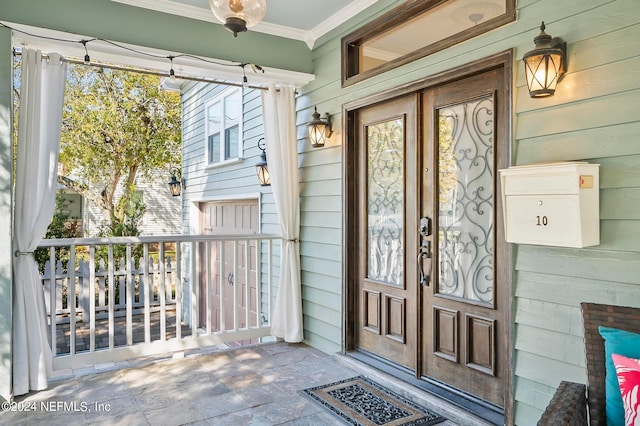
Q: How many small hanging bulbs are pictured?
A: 3